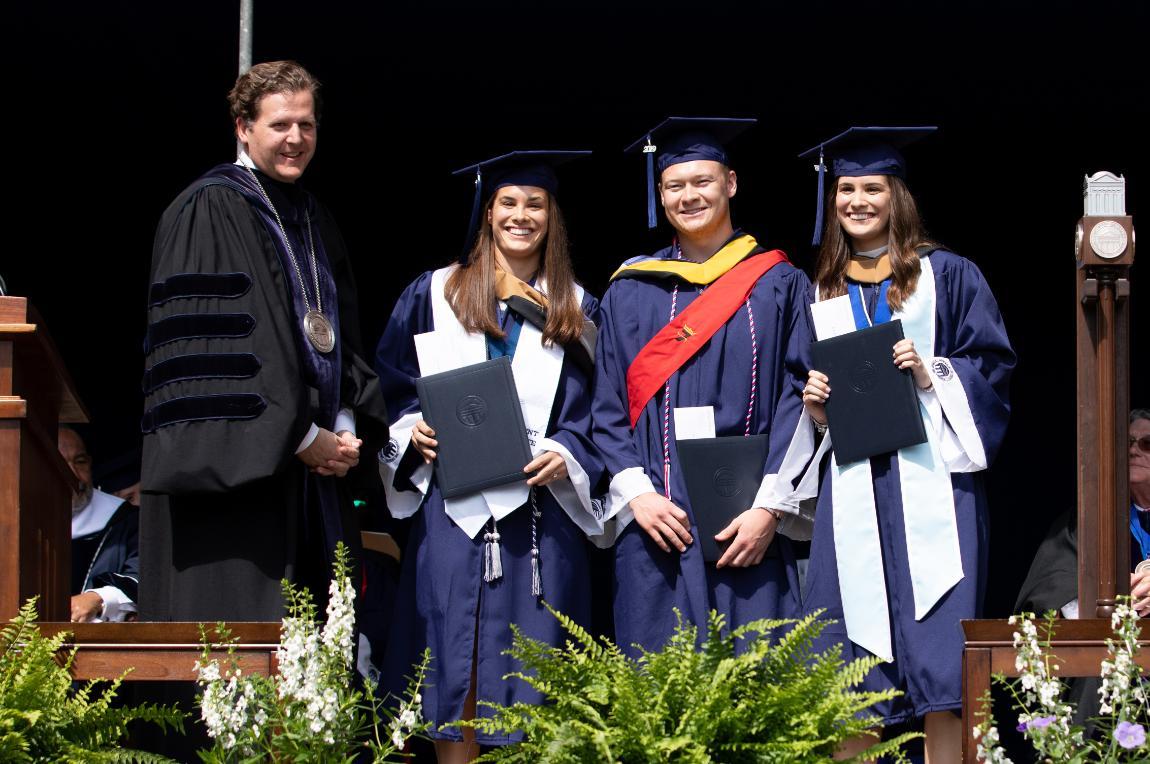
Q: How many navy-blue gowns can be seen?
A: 3